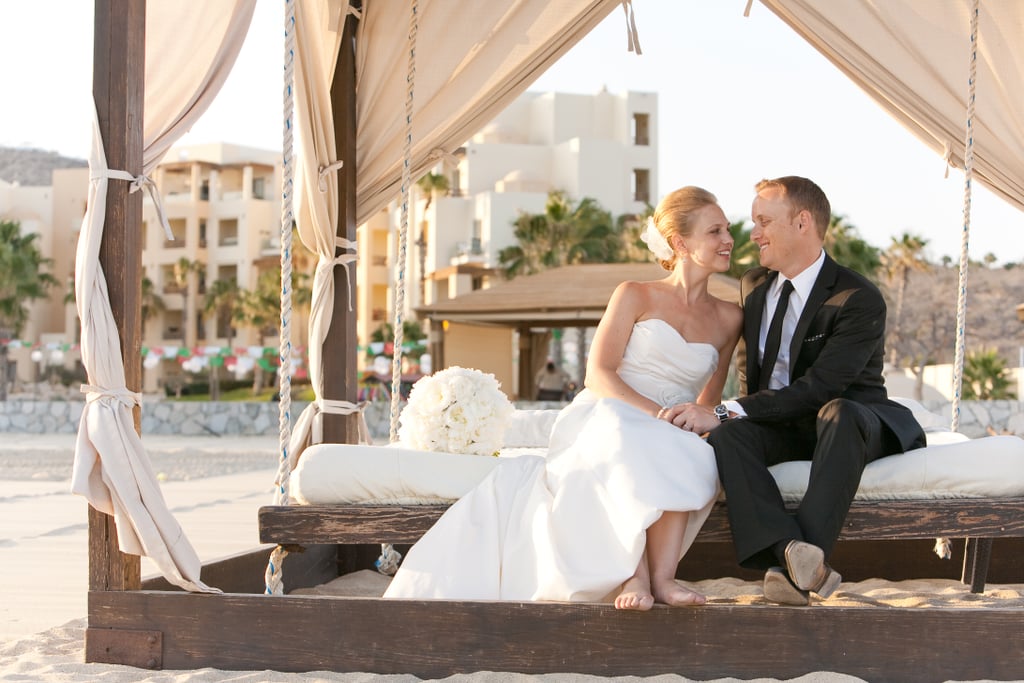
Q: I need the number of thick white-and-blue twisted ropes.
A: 3